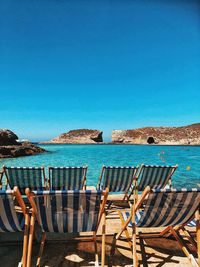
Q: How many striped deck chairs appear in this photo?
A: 7